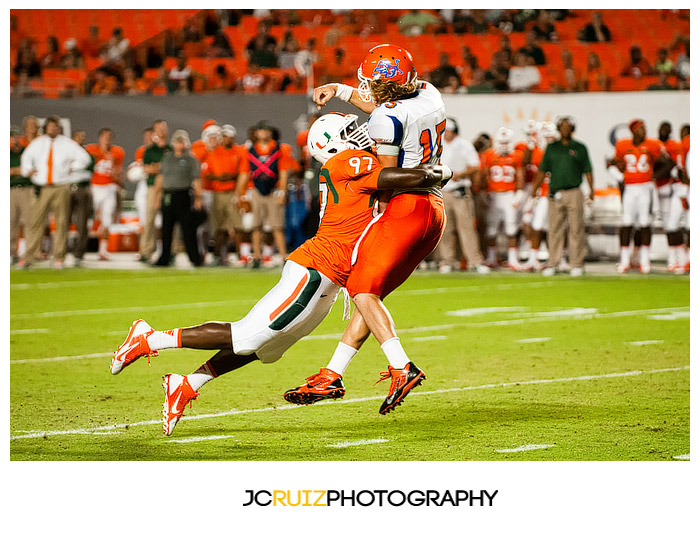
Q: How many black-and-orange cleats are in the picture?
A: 2